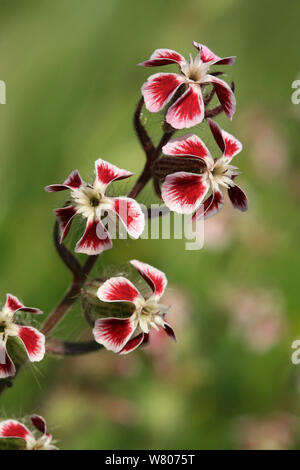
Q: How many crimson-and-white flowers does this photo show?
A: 6